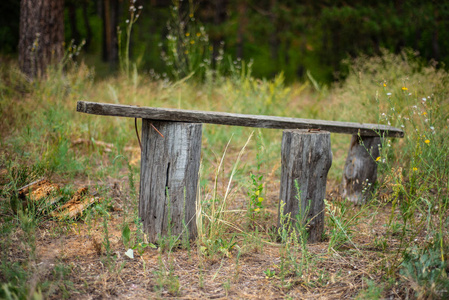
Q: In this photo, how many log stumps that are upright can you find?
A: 3